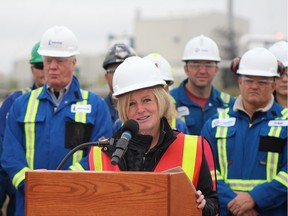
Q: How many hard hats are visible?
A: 8